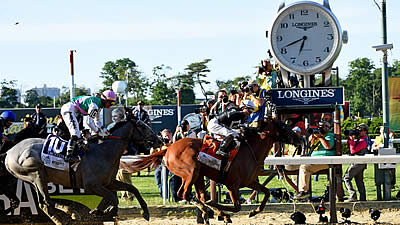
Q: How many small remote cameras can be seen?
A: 4